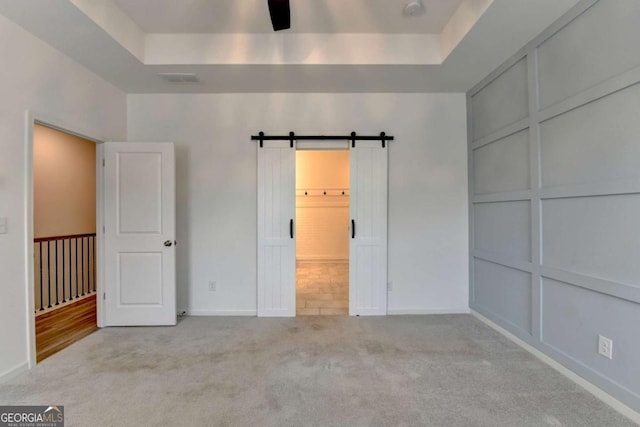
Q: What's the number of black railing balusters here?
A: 9